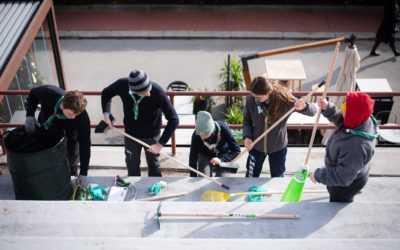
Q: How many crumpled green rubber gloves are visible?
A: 3